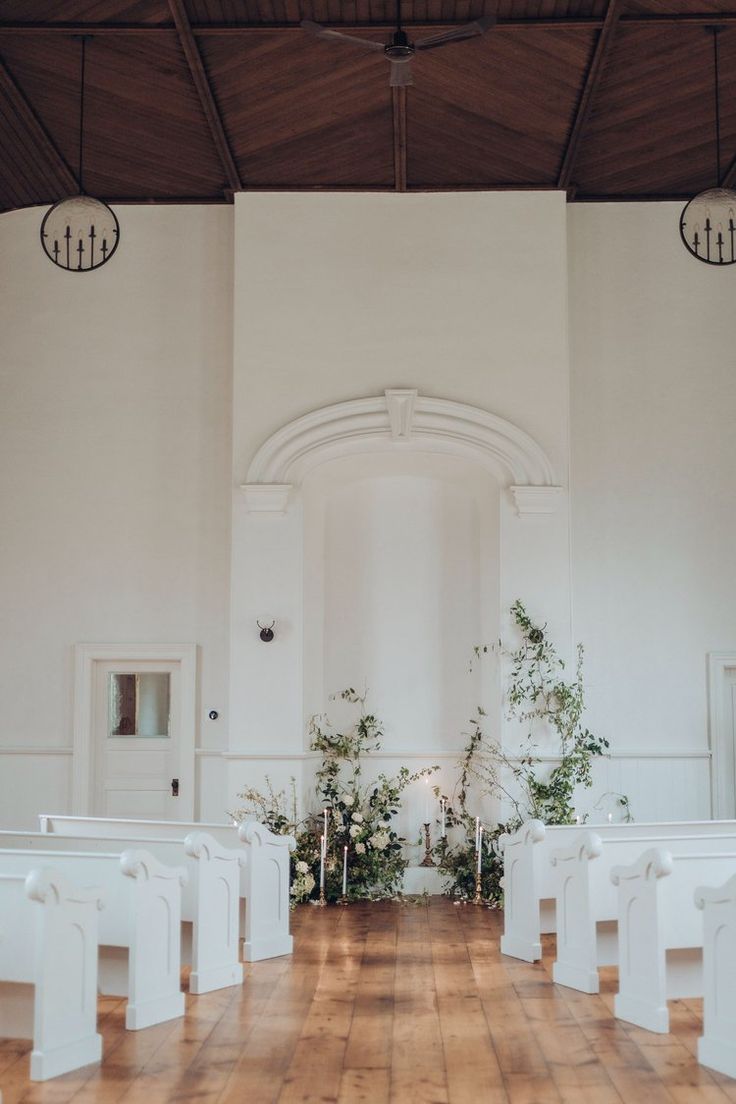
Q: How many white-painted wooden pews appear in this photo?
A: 8